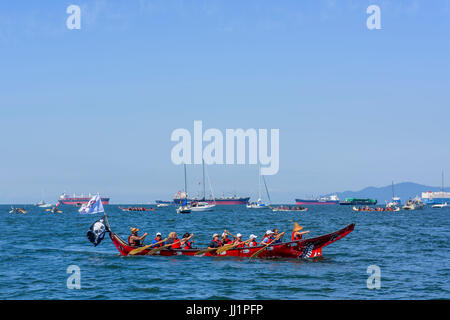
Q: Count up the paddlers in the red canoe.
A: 11